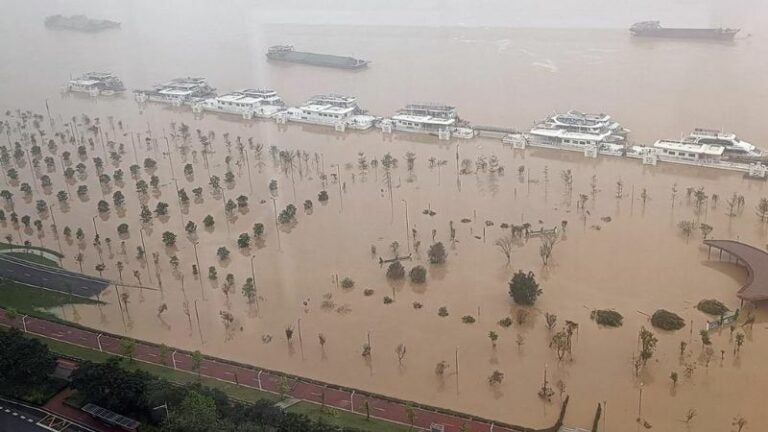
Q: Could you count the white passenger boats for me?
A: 7